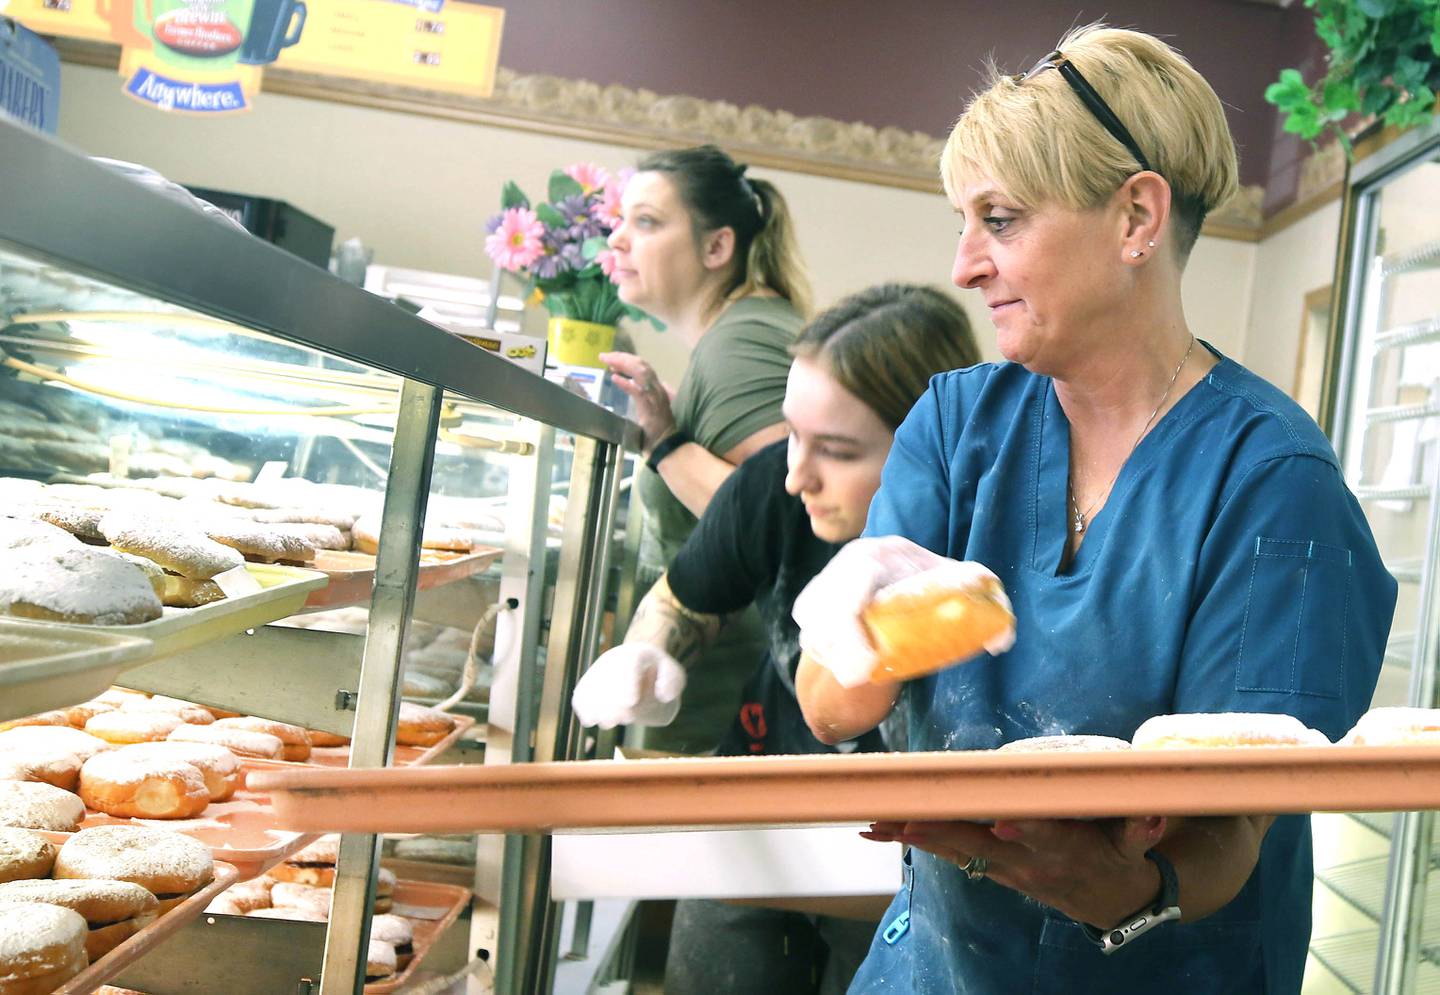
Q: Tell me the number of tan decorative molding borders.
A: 1